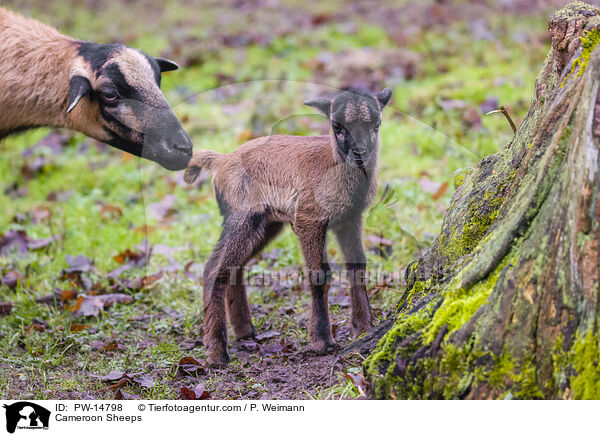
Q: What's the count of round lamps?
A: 0